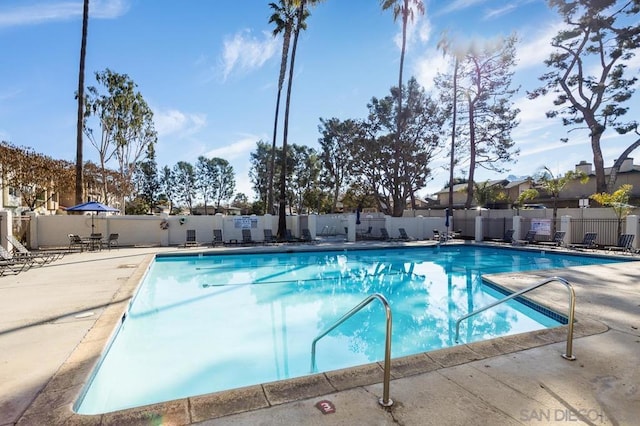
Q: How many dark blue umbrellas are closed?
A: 2